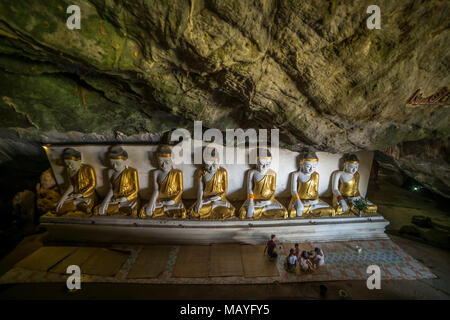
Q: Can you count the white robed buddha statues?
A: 0